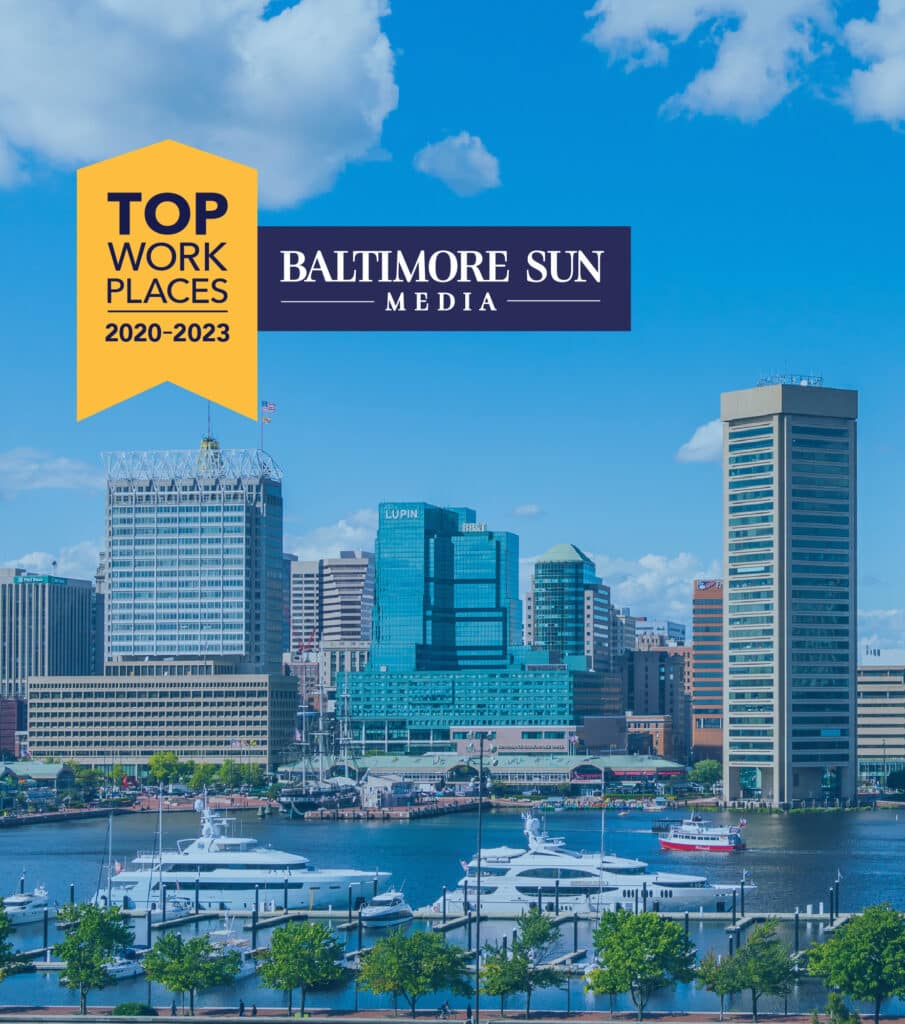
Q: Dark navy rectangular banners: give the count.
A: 1